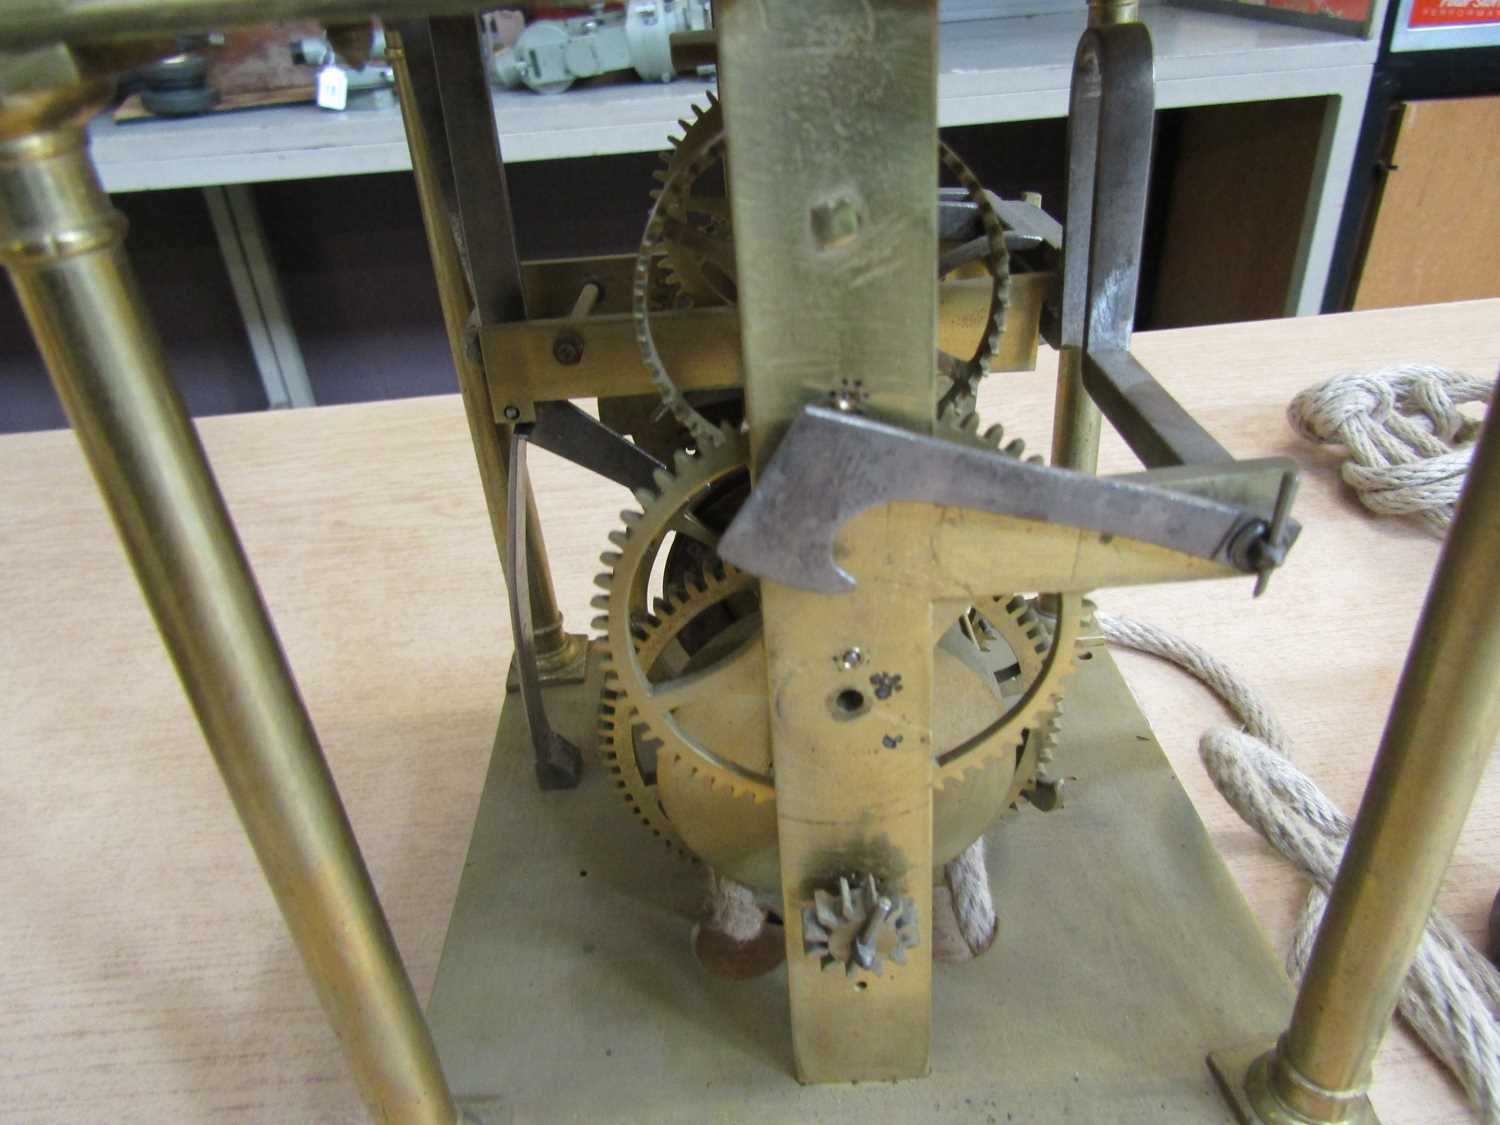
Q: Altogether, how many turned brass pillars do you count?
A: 4